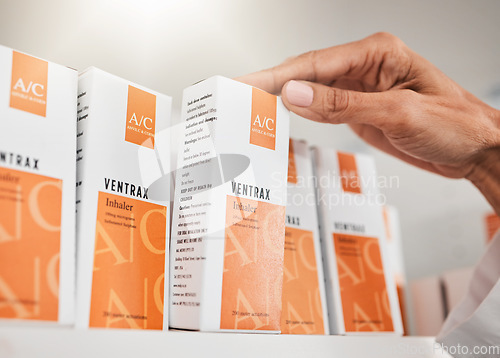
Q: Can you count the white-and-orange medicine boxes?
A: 6